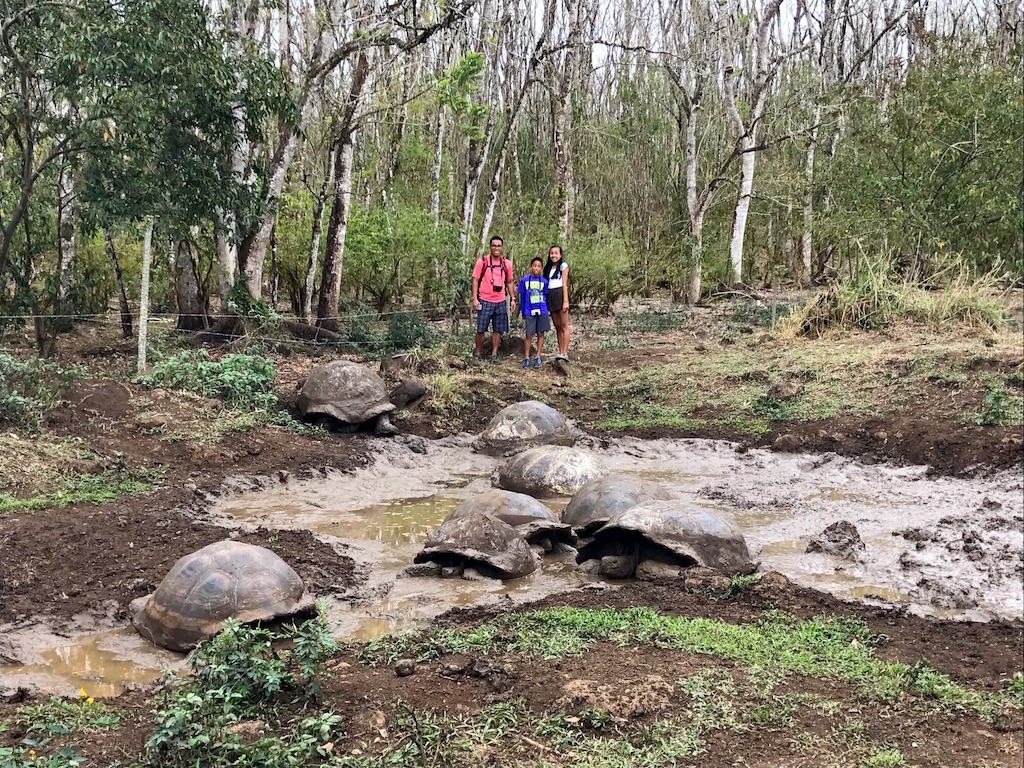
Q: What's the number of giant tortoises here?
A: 8